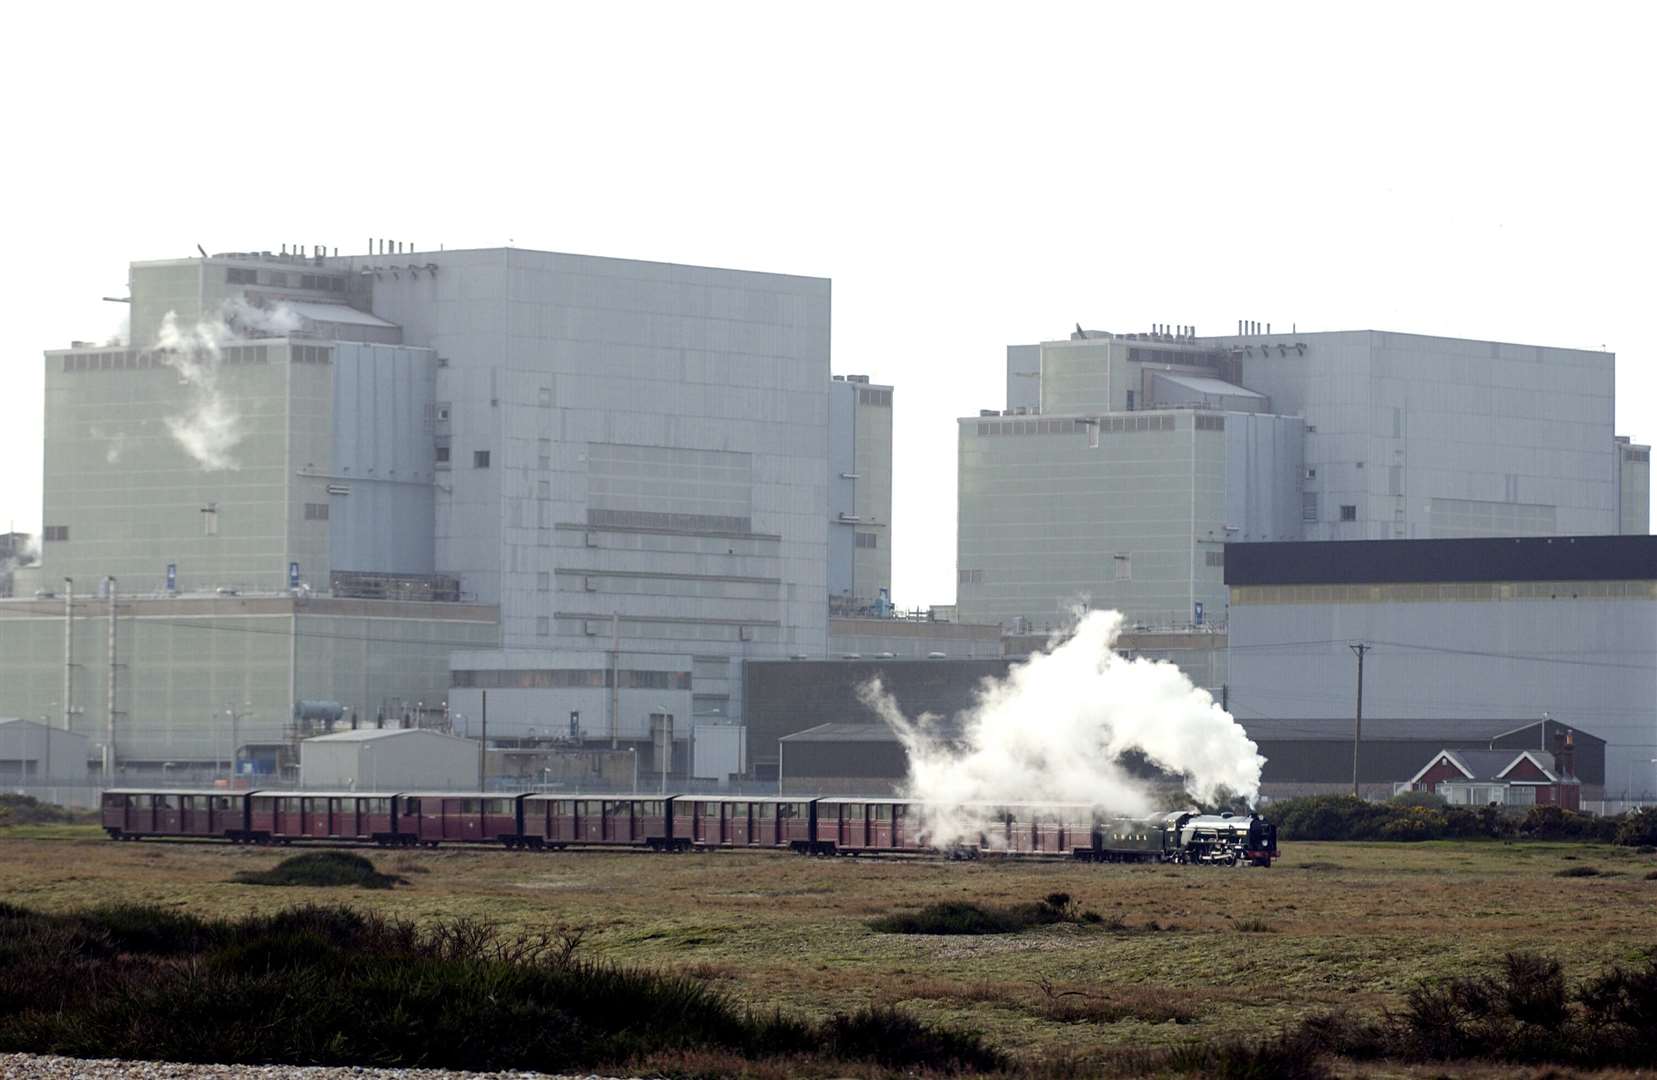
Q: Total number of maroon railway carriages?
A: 7